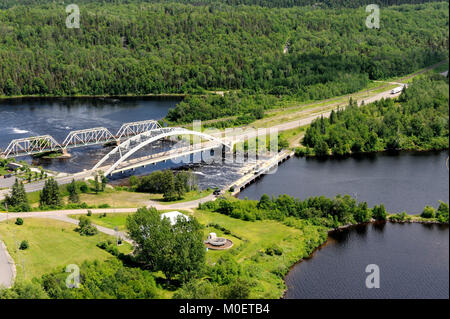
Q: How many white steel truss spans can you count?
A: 3